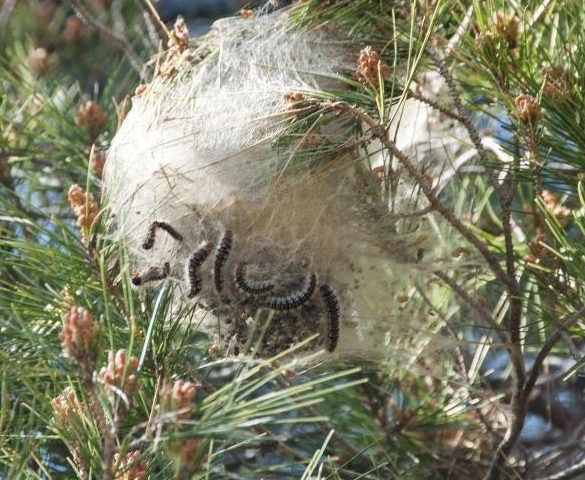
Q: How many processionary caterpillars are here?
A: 7